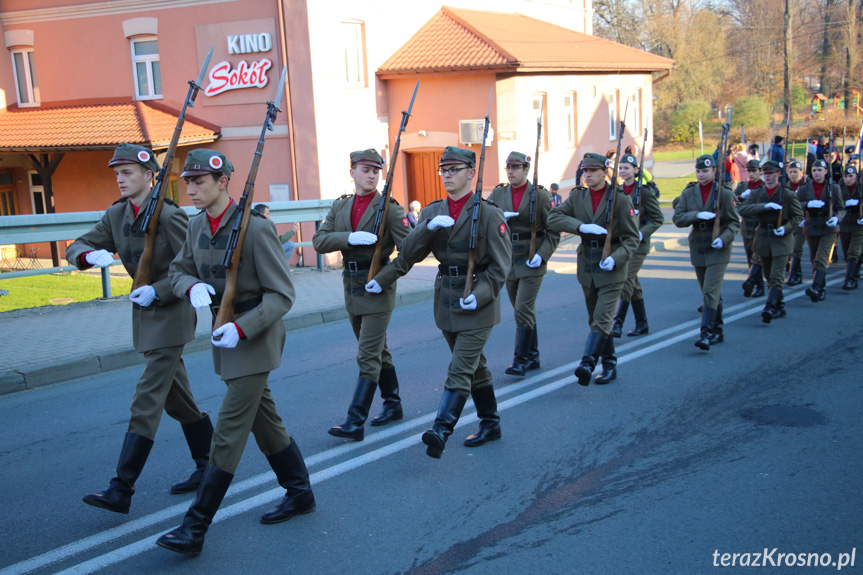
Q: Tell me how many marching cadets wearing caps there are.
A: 13